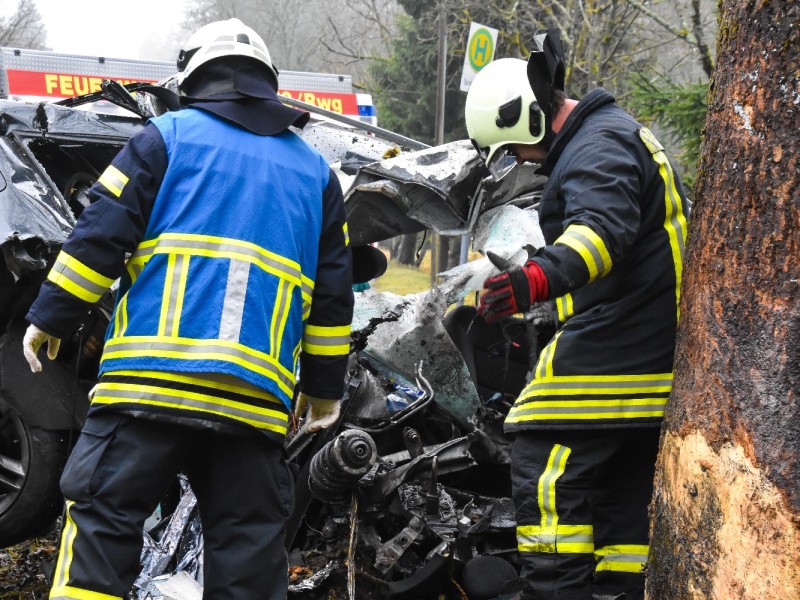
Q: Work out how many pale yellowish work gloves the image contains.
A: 2